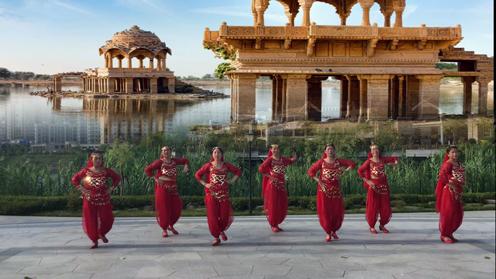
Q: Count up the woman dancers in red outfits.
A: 7